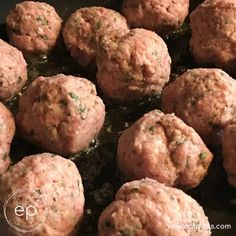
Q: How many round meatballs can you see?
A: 13